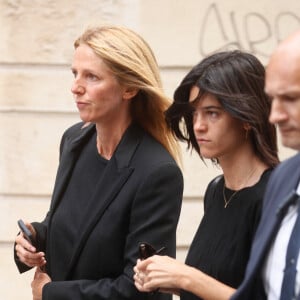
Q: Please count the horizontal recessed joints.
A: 4